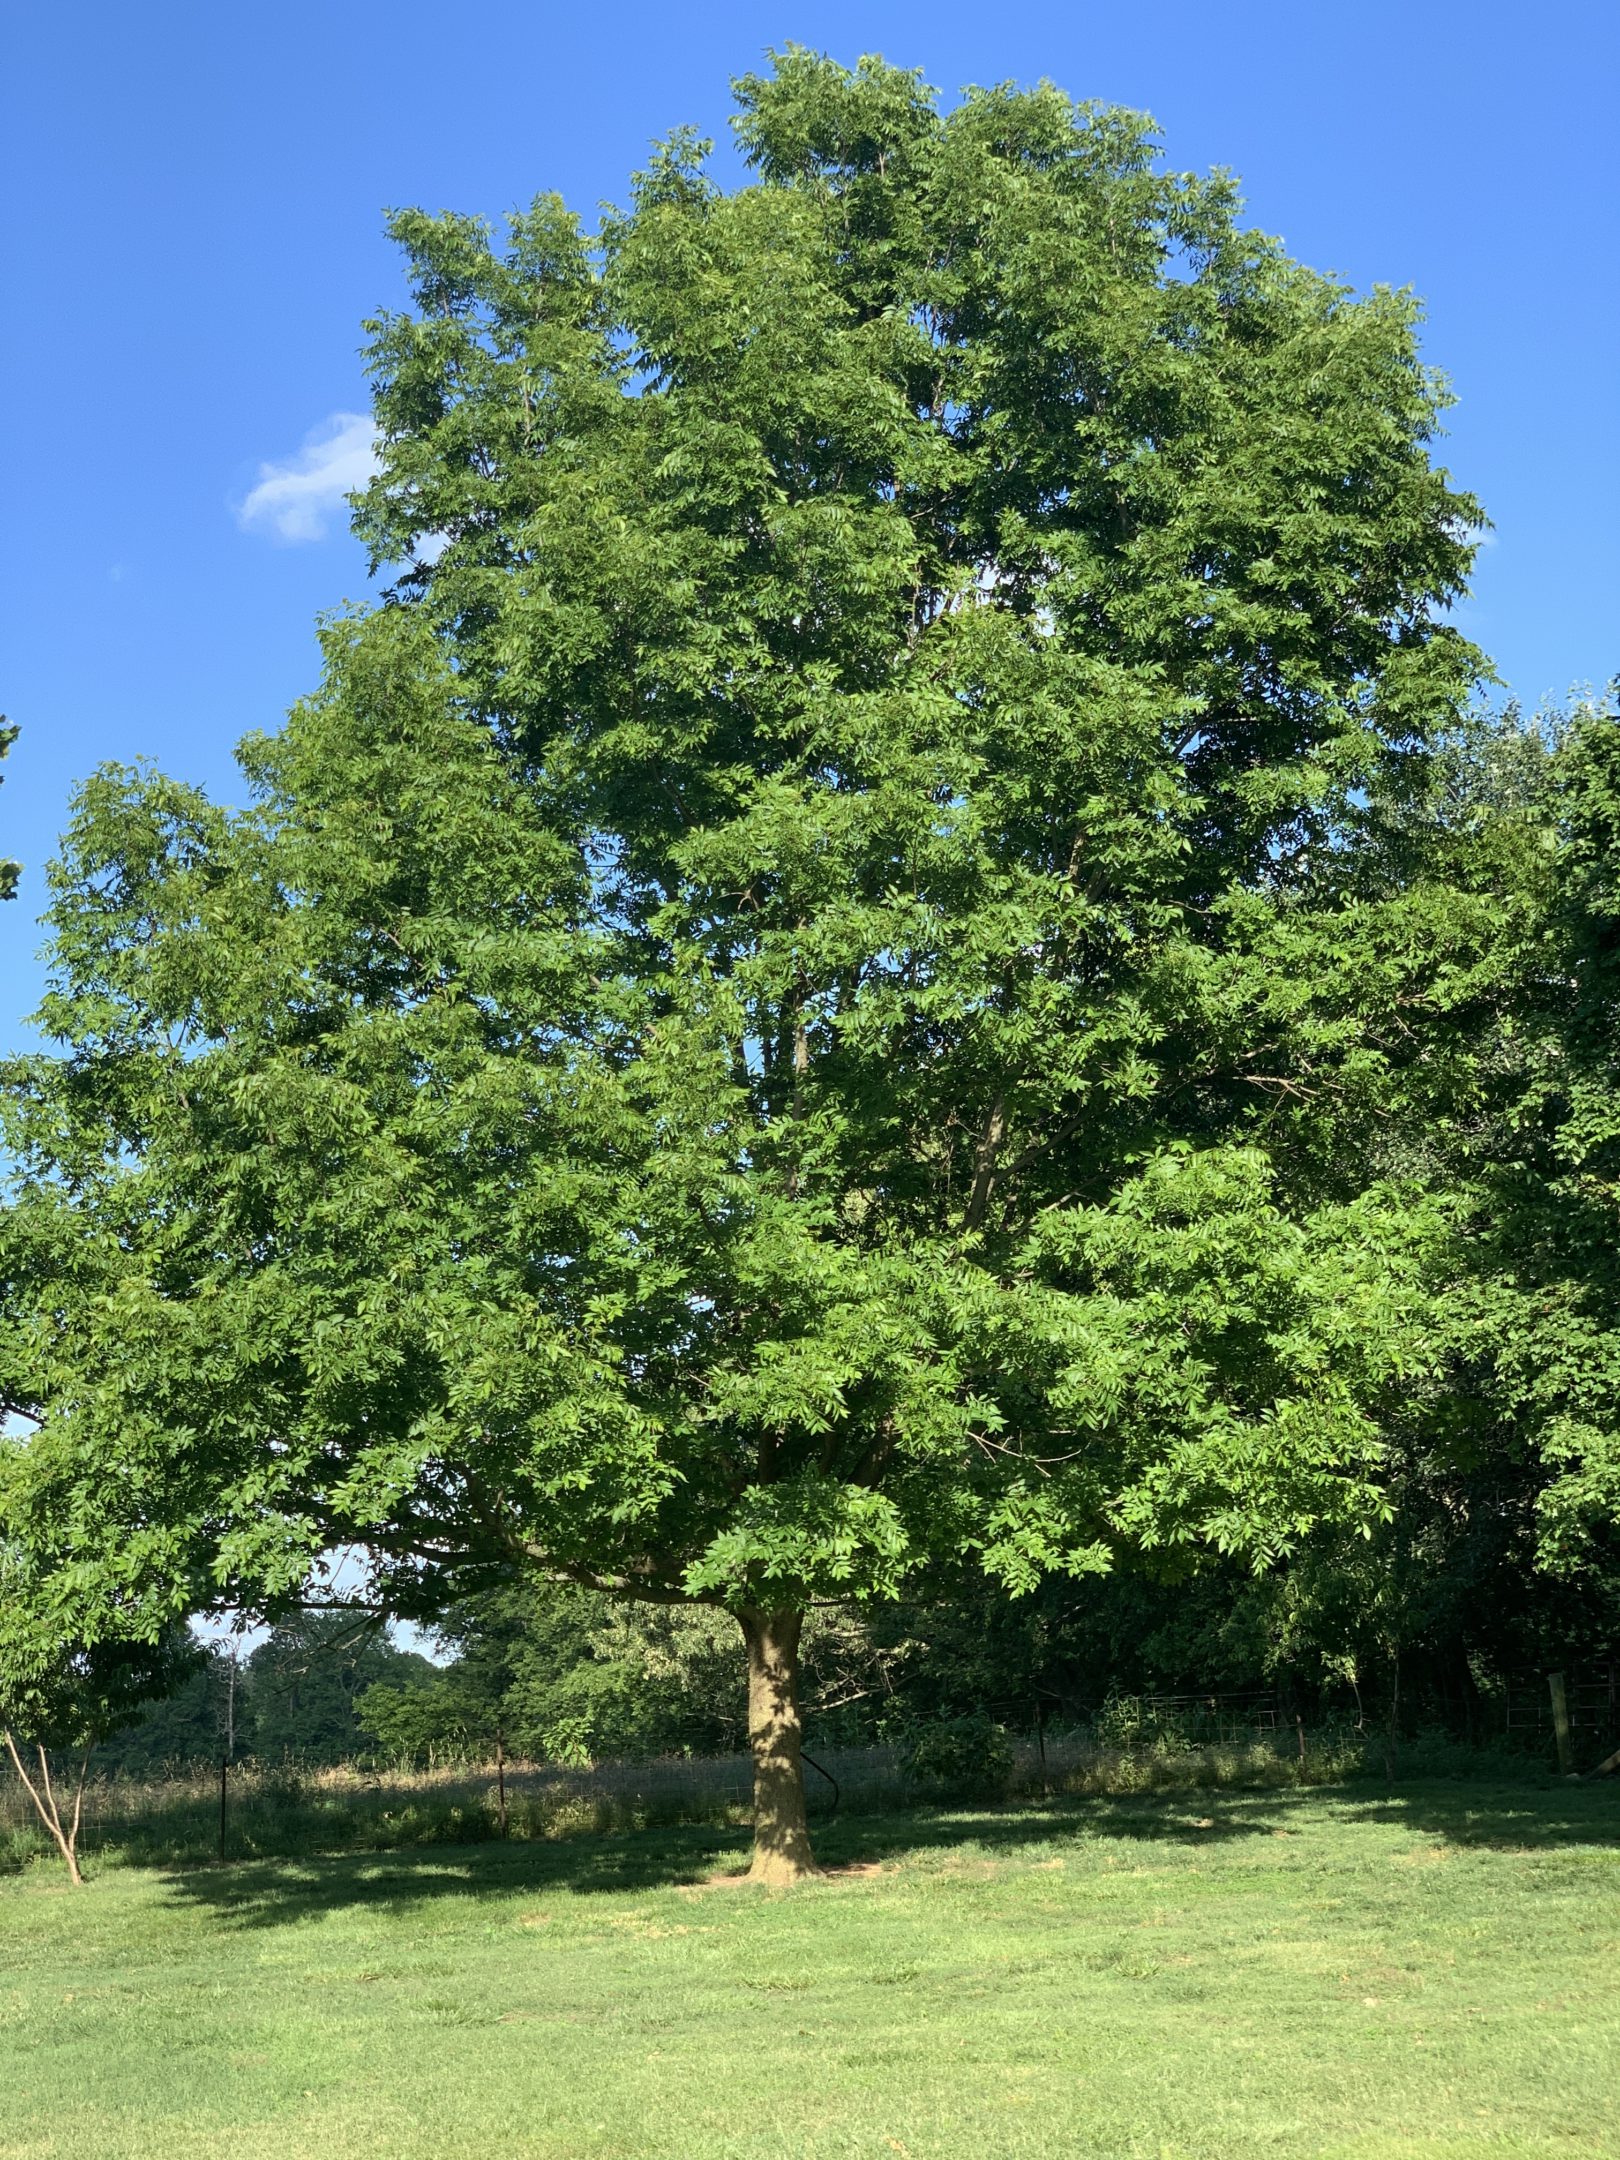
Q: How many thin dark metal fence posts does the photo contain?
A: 4